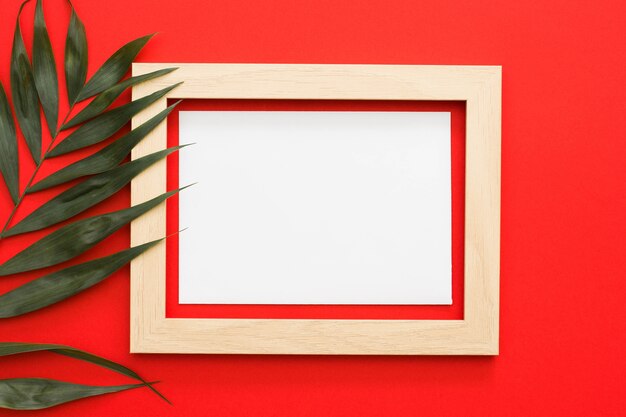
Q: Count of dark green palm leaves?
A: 13